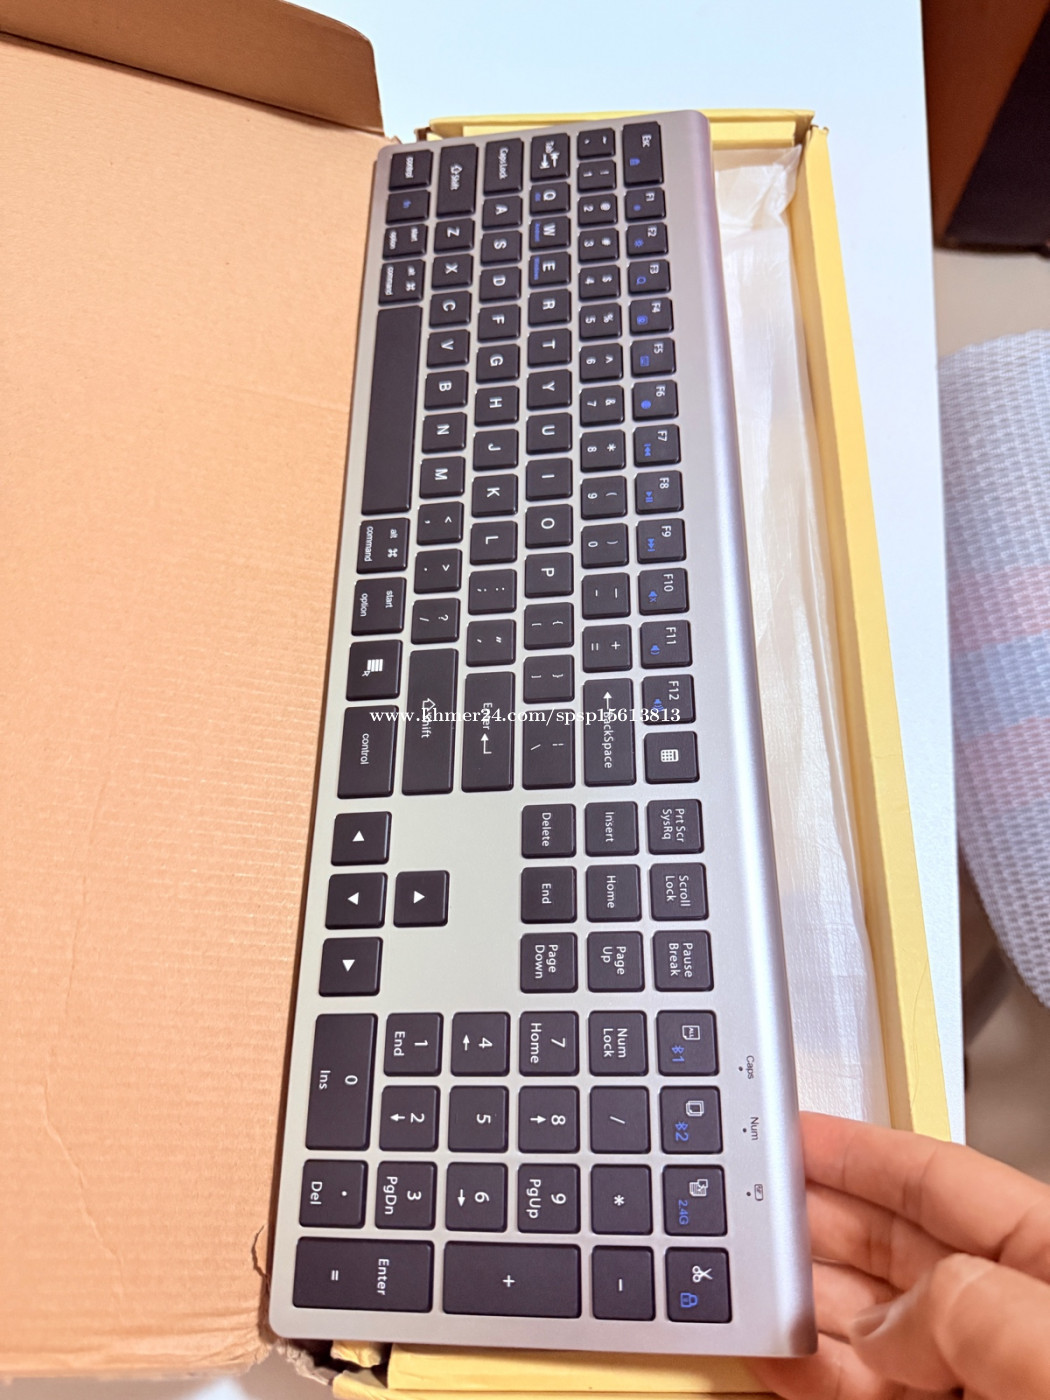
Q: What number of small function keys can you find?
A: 12